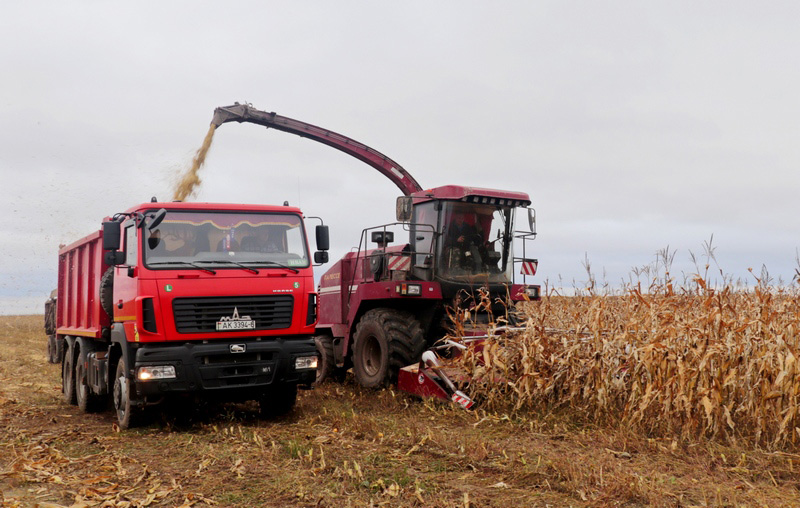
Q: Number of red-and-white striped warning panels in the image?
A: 3